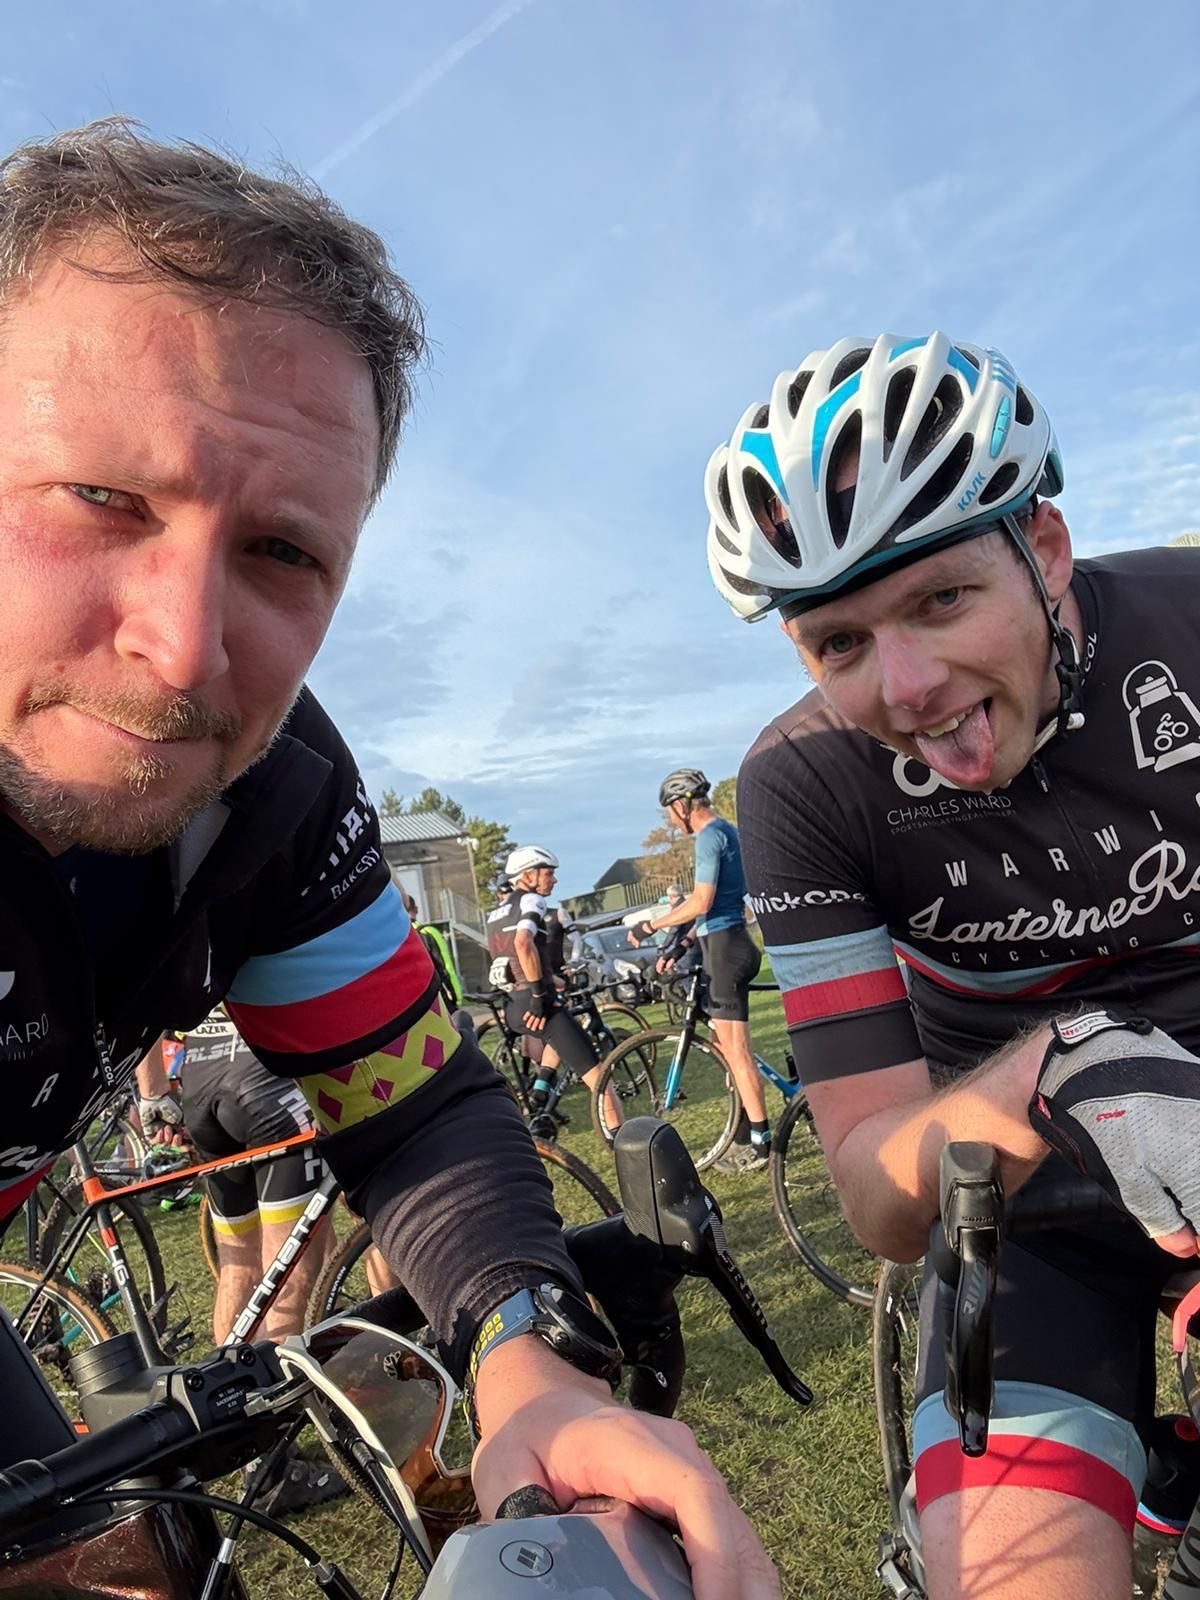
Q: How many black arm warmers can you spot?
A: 1